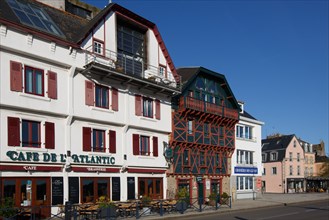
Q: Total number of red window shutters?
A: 12